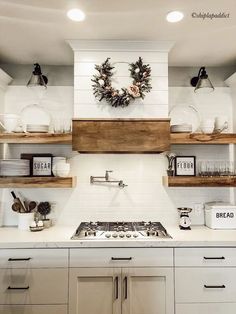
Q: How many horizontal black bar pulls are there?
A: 5